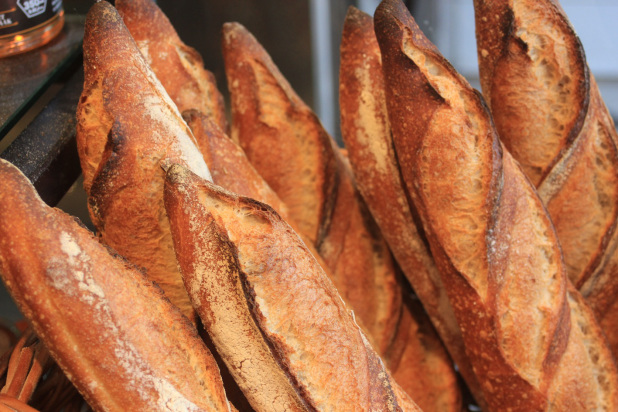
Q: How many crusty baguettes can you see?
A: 9